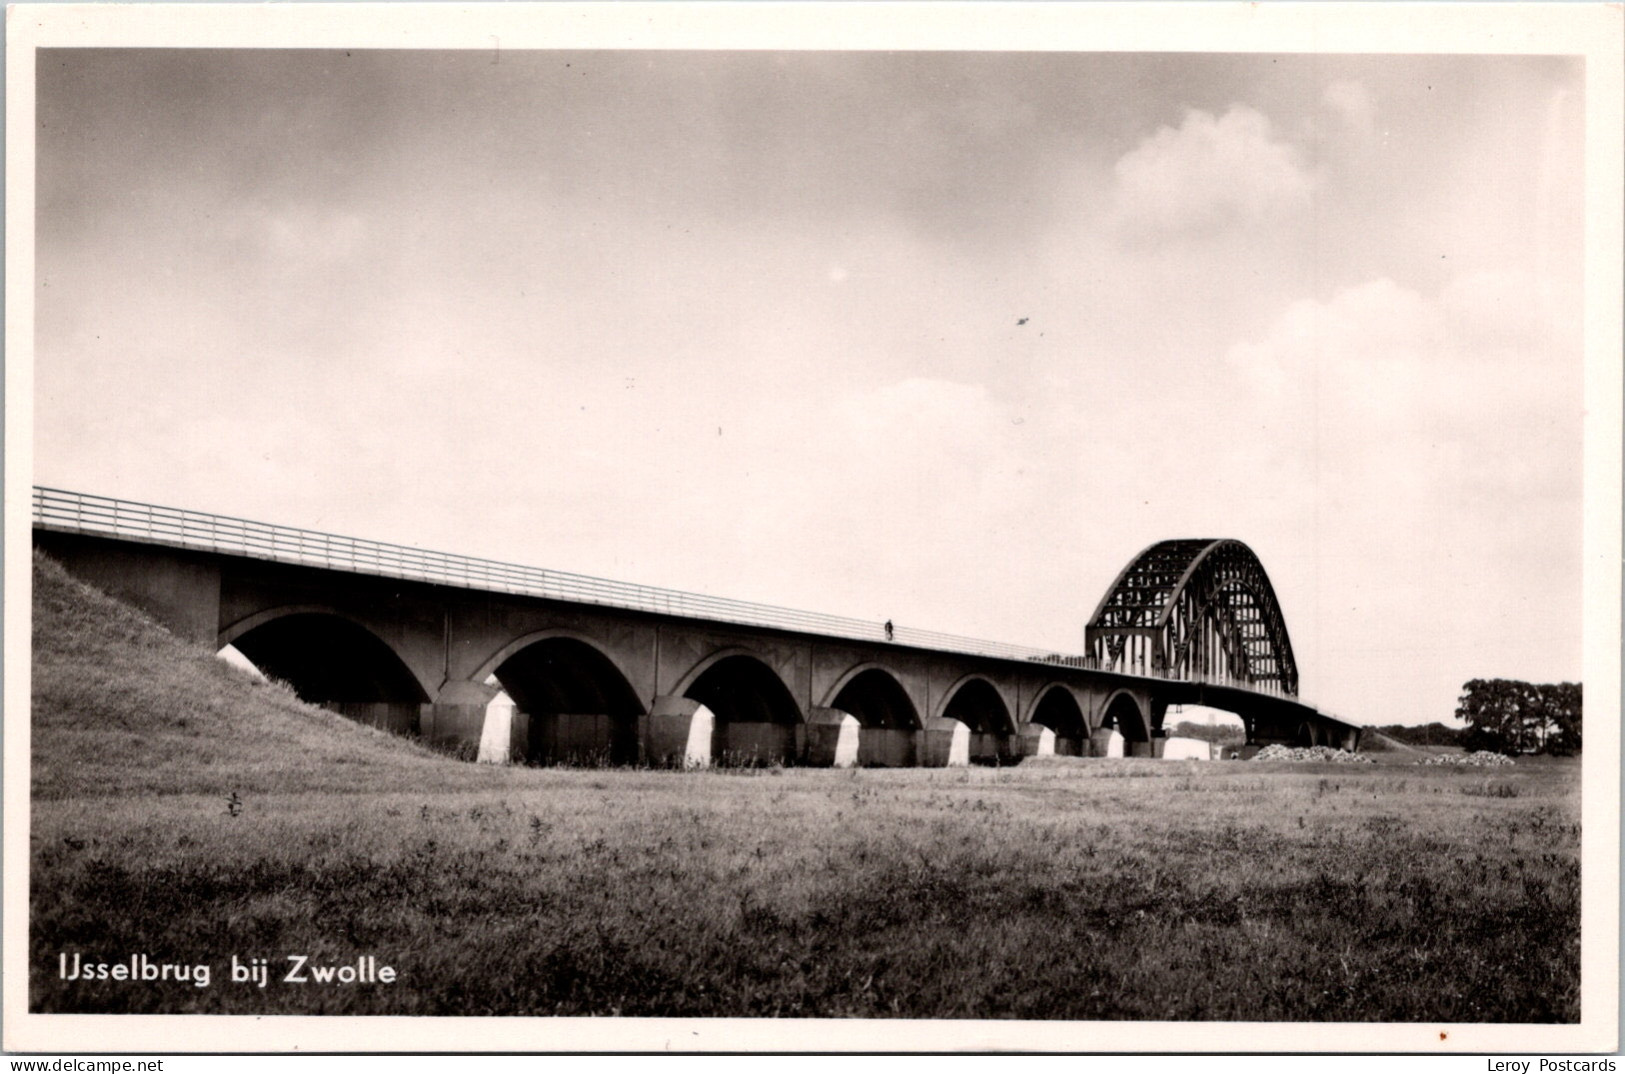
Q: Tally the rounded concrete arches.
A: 7